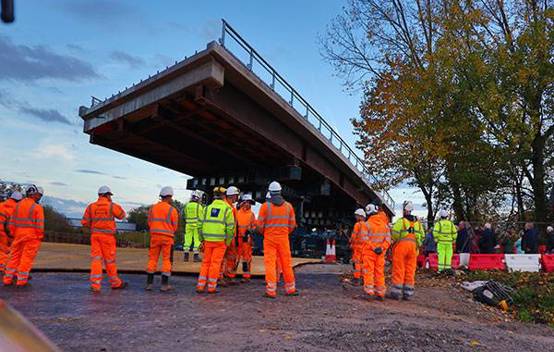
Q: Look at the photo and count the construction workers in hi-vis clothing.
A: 13